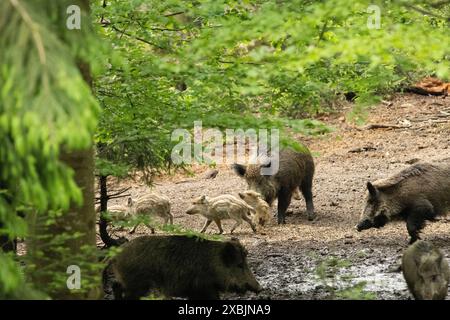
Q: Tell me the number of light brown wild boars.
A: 4